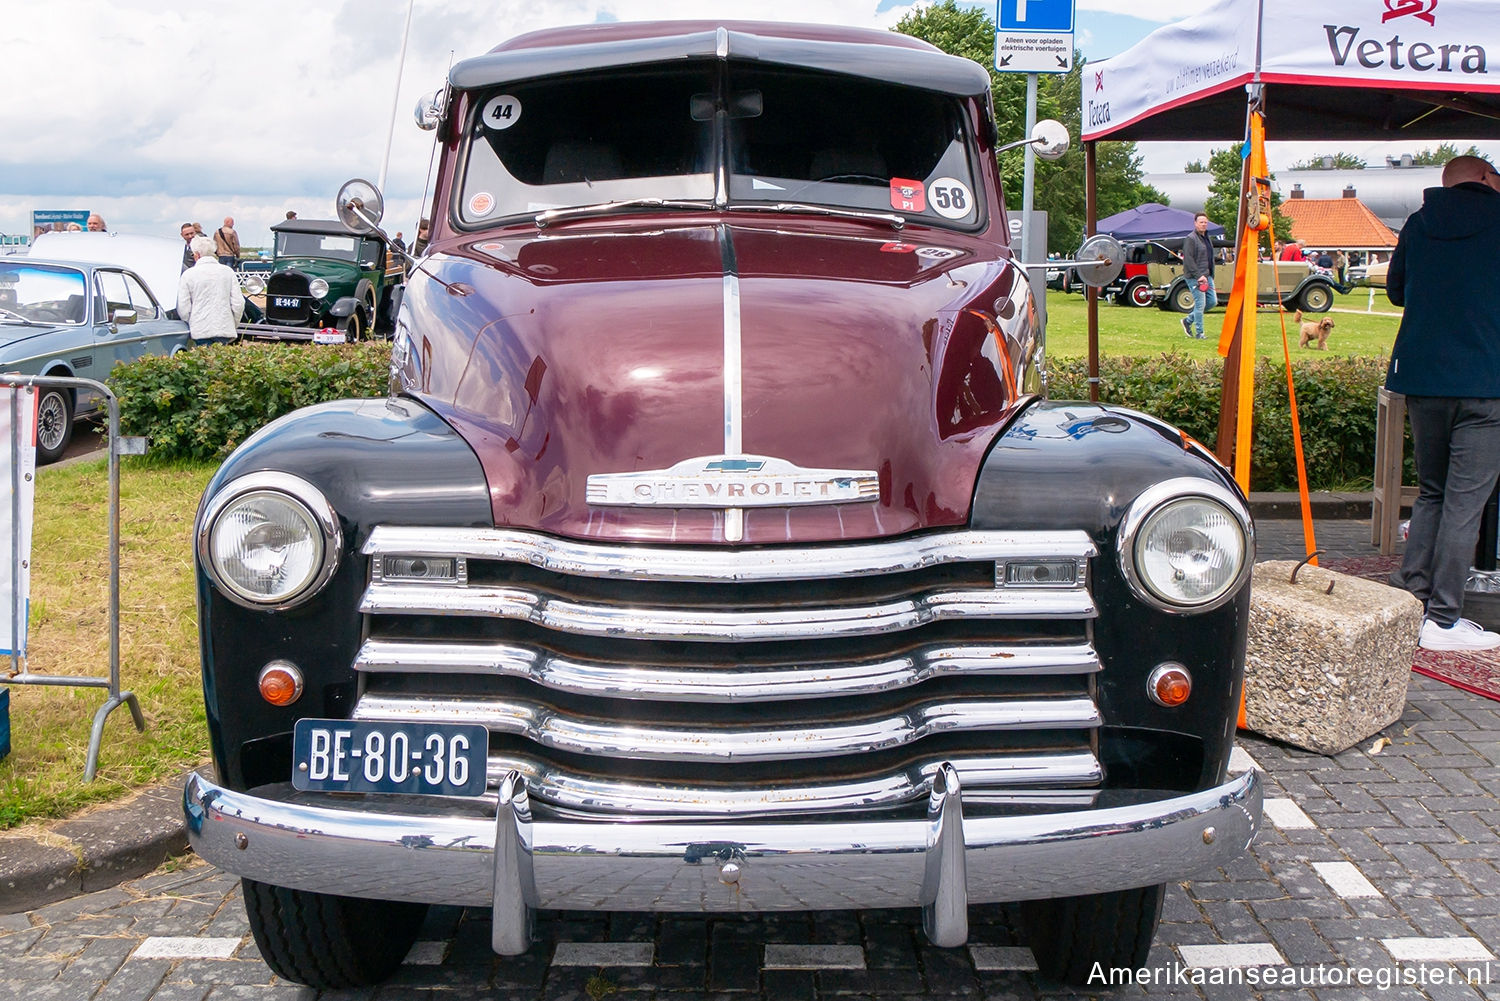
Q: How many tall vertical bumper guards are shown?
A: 2